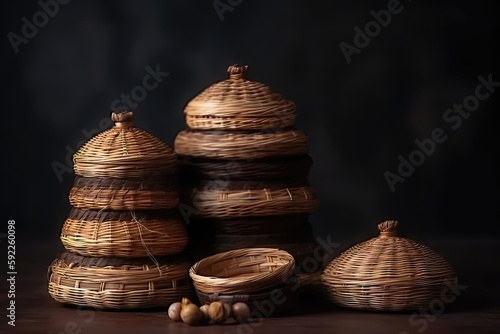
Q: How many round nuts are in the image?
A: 5